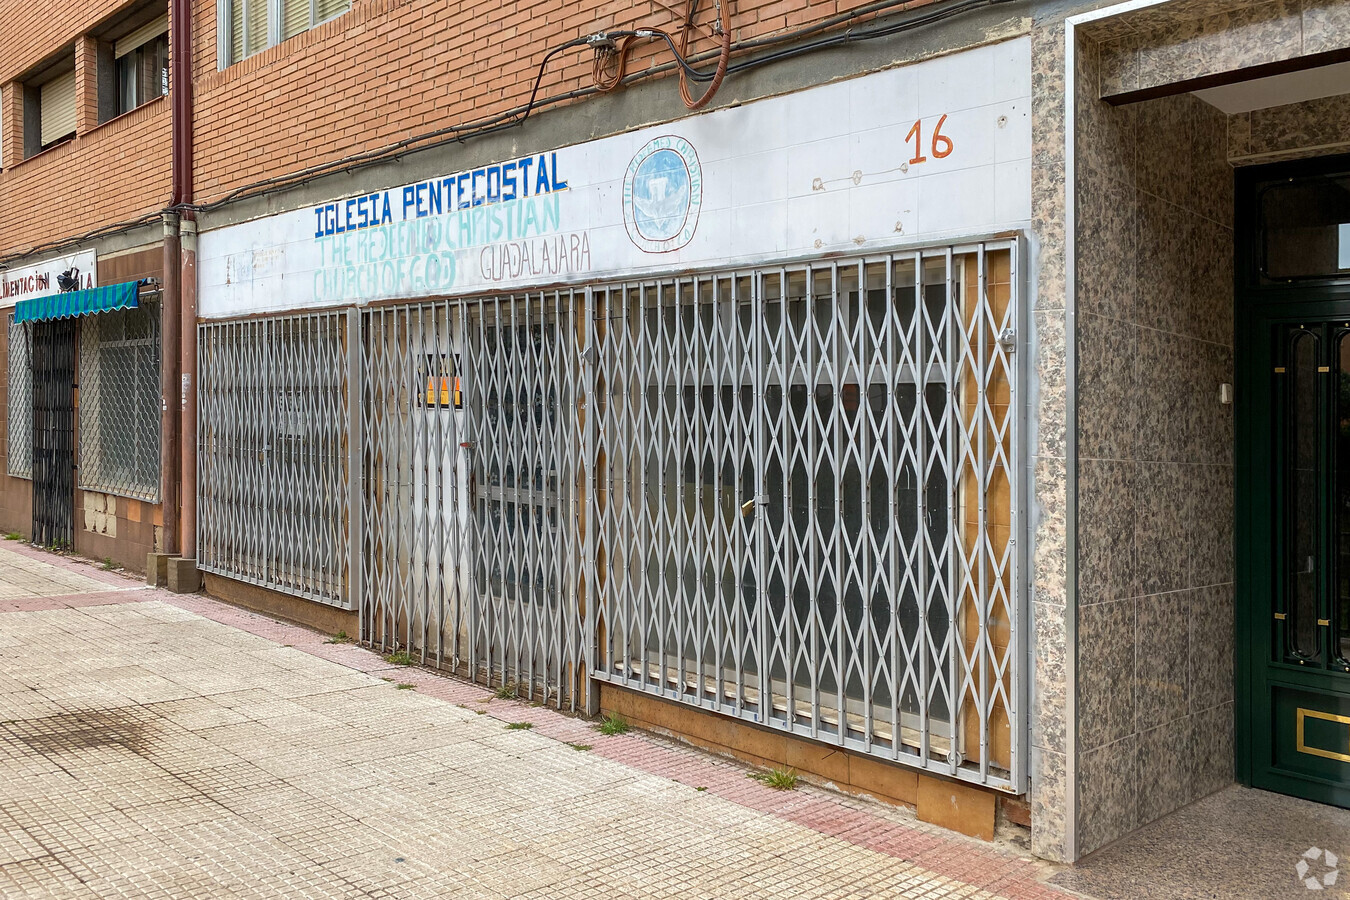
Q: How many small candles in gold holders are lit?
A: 0